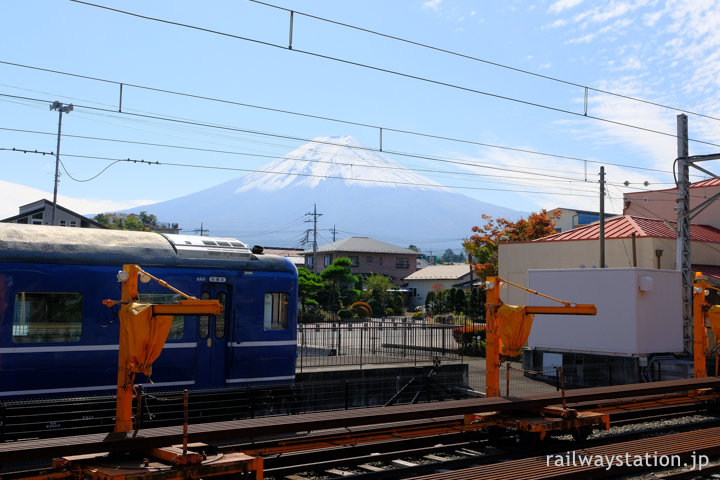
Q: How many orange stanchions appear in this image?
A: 3